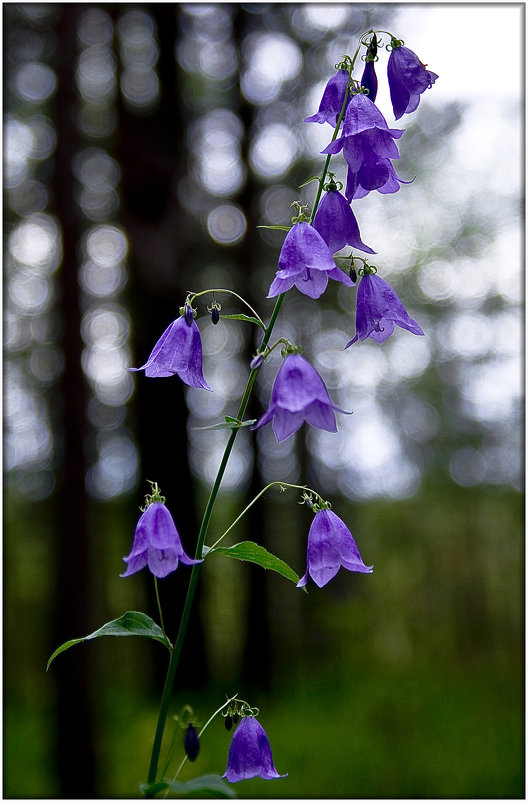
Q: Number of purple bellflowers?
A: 12